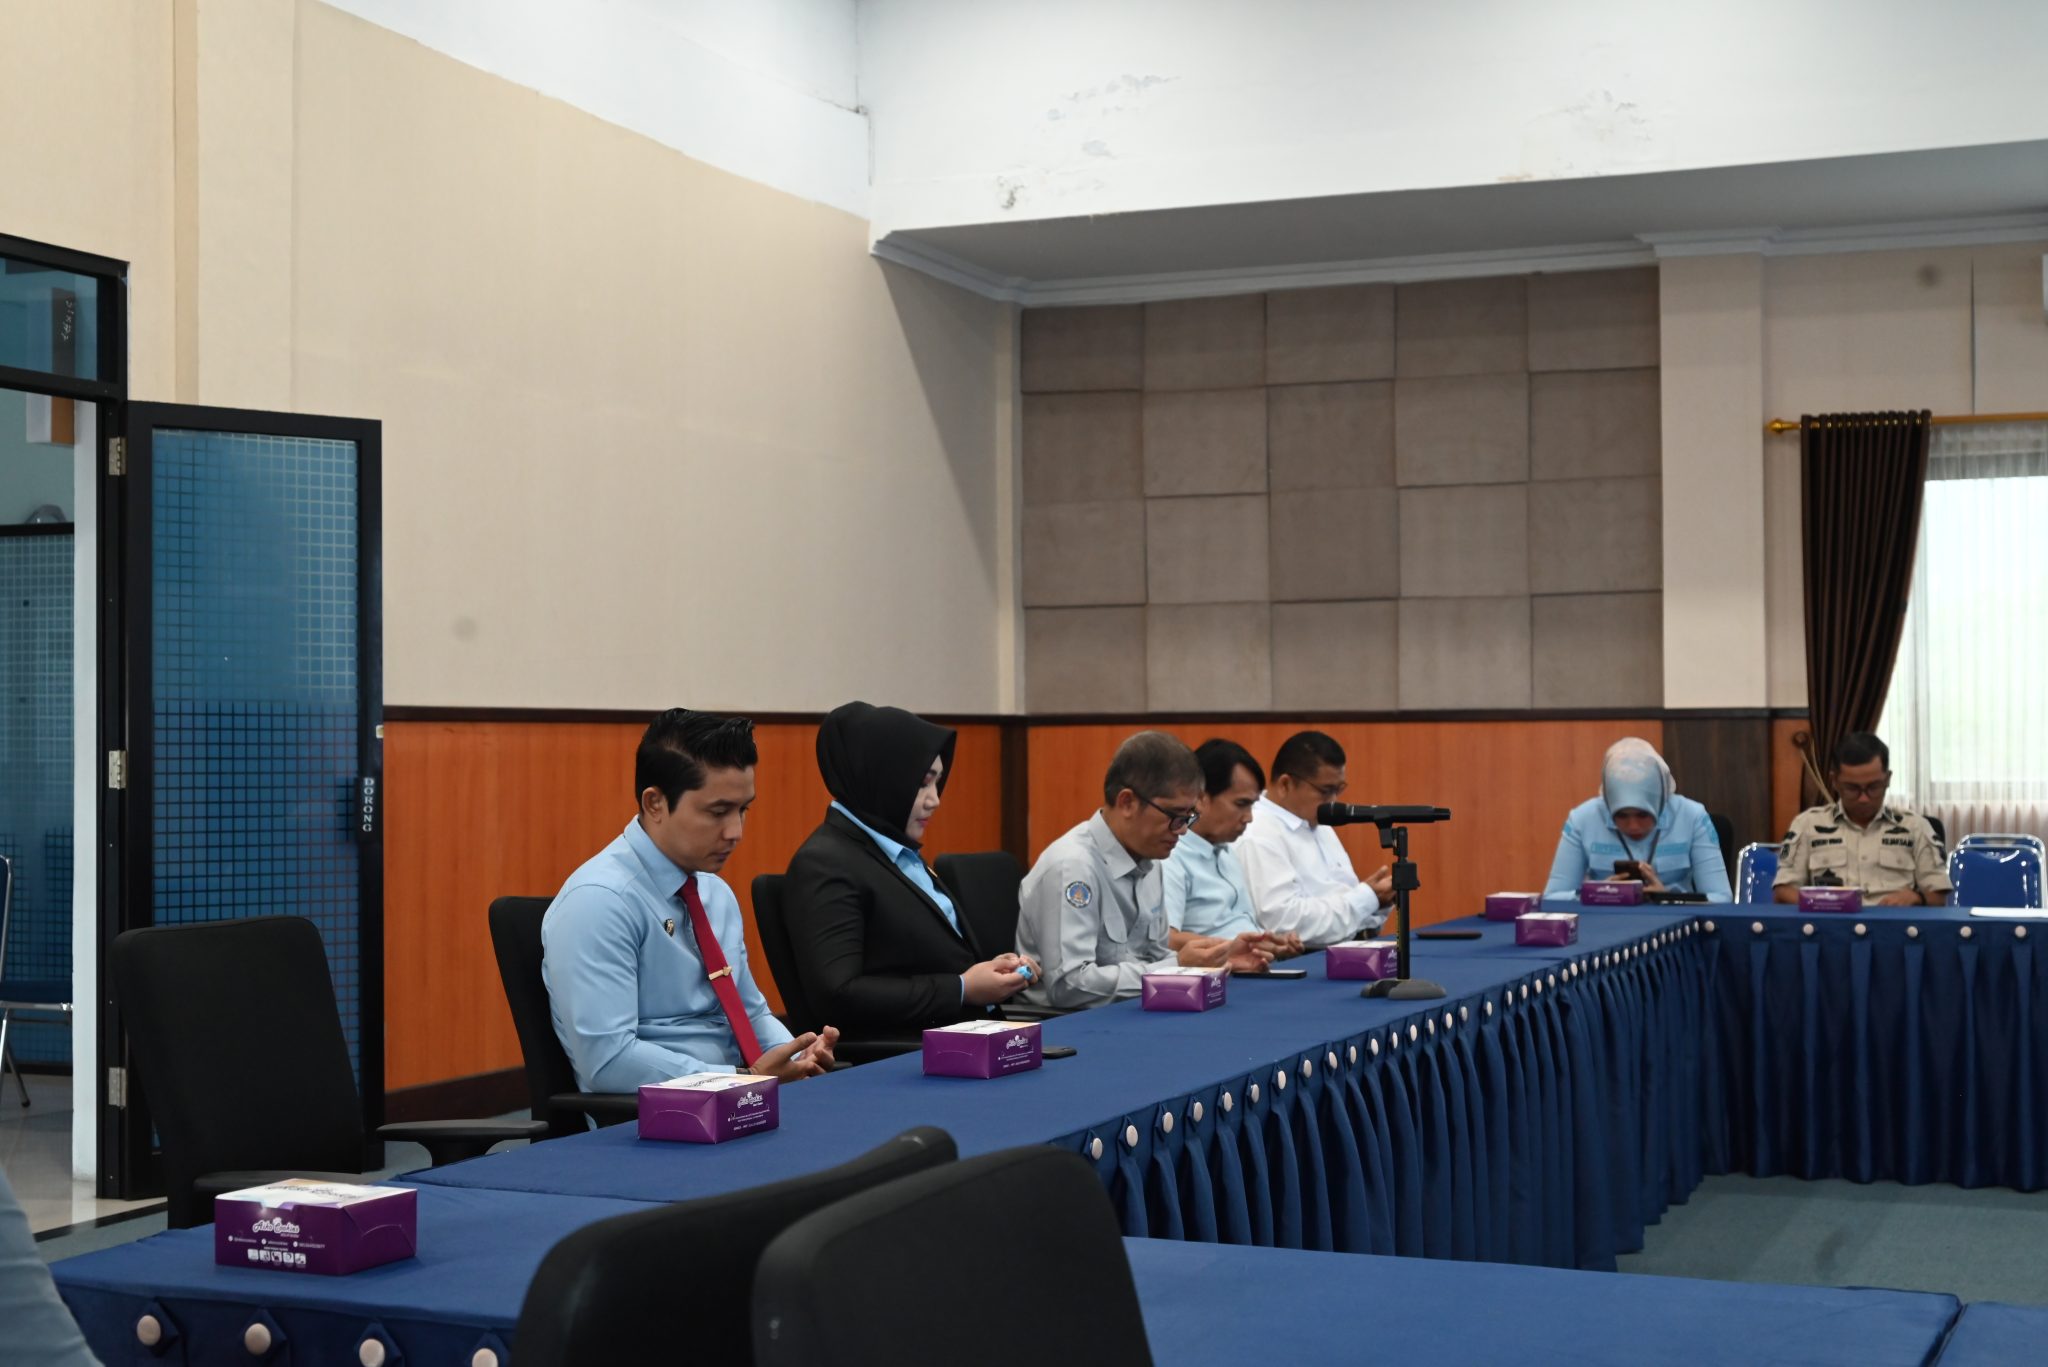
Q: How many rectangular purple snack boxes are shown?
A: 9